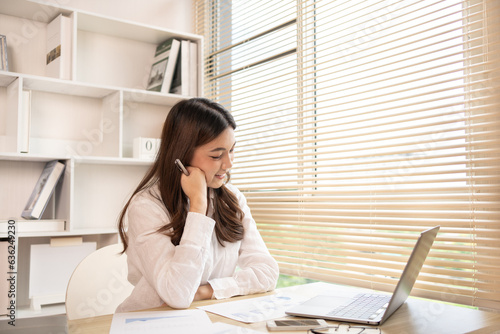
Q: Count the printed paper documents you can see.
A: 3